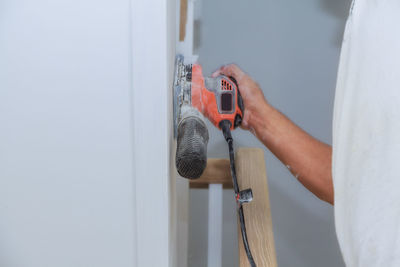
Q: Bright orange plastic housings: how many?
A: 1